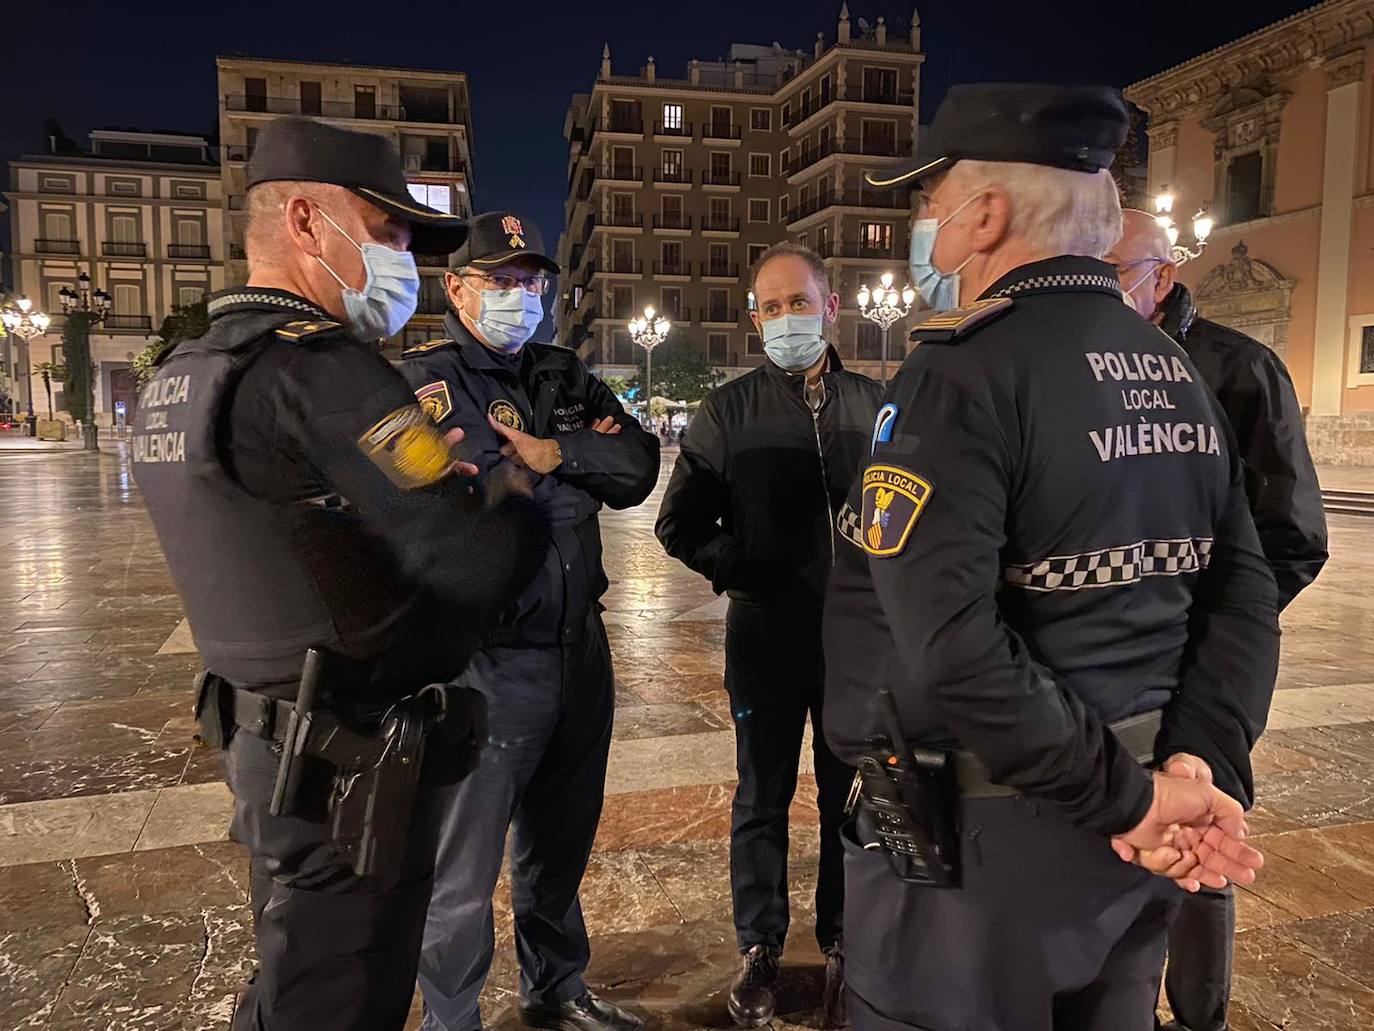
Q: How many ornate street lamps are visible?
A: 5